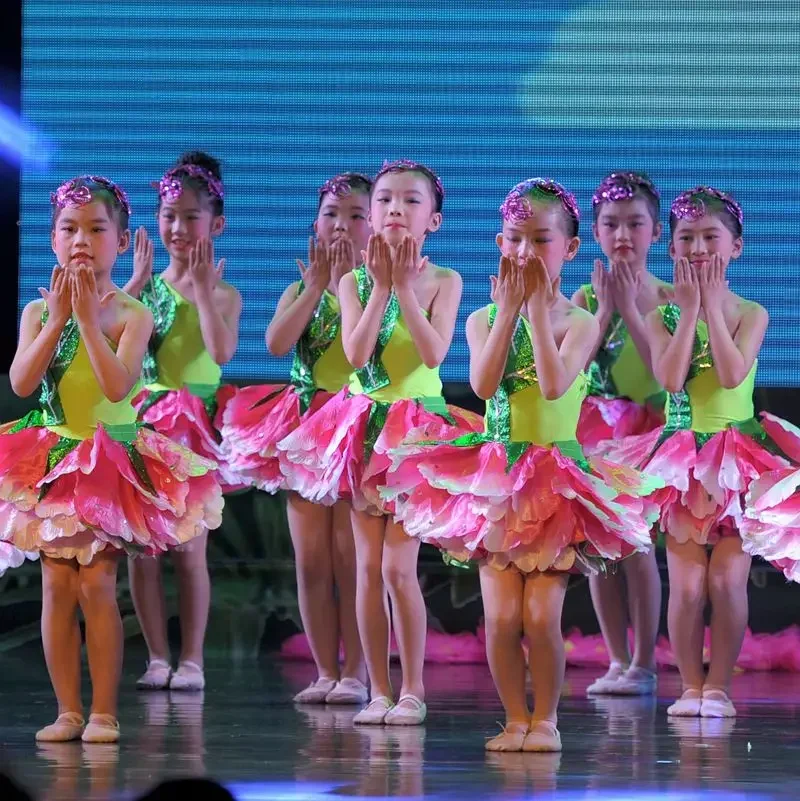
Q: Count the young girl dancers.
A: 7